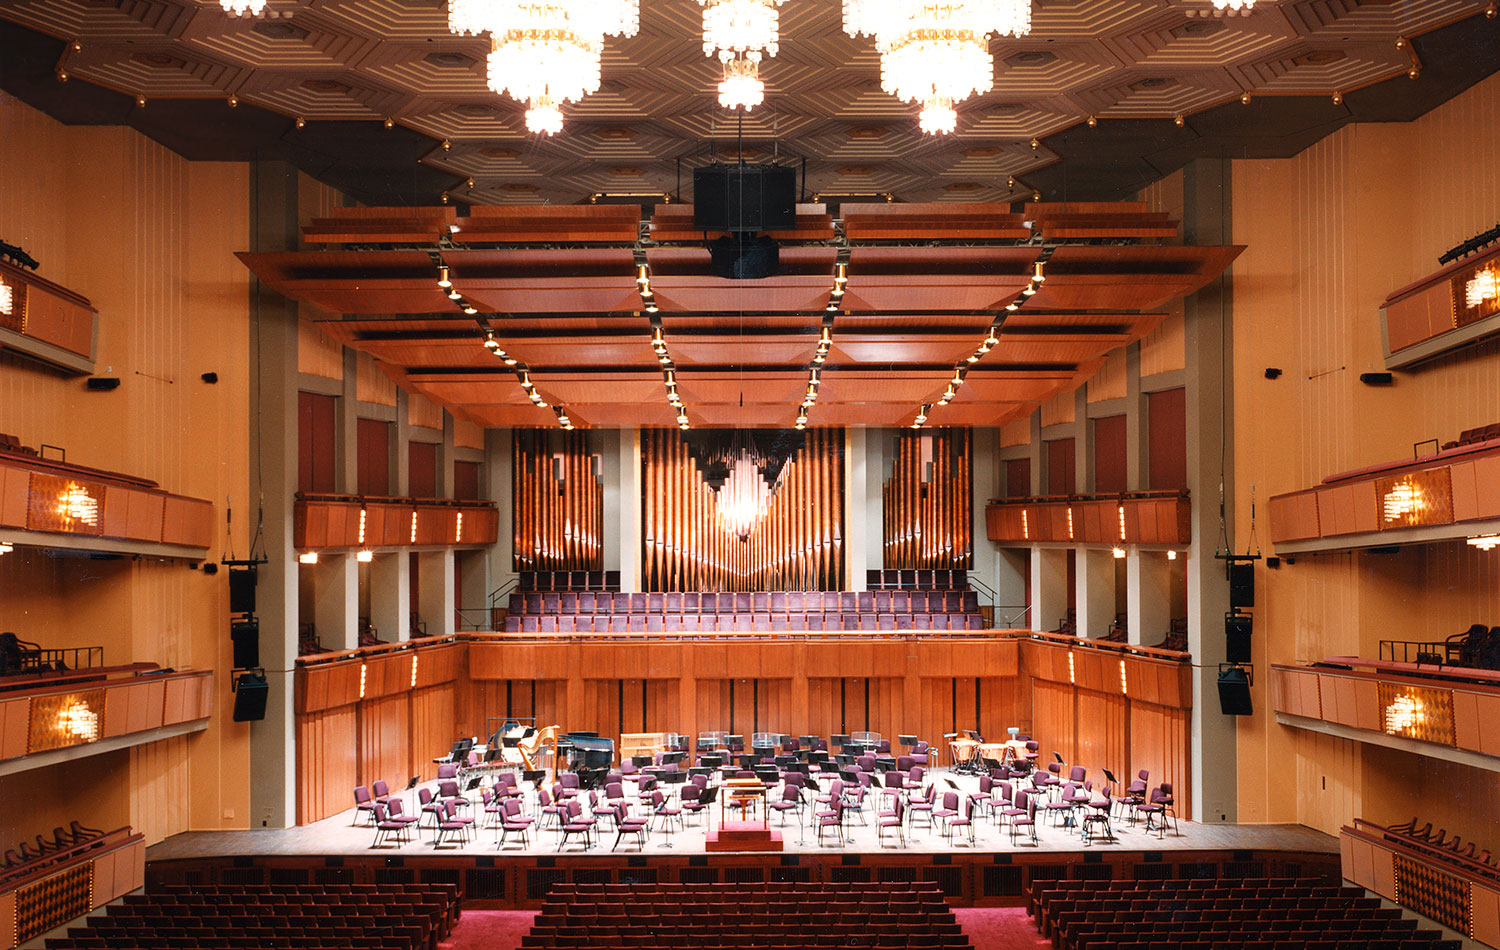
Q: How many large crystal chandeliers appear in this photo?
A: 3